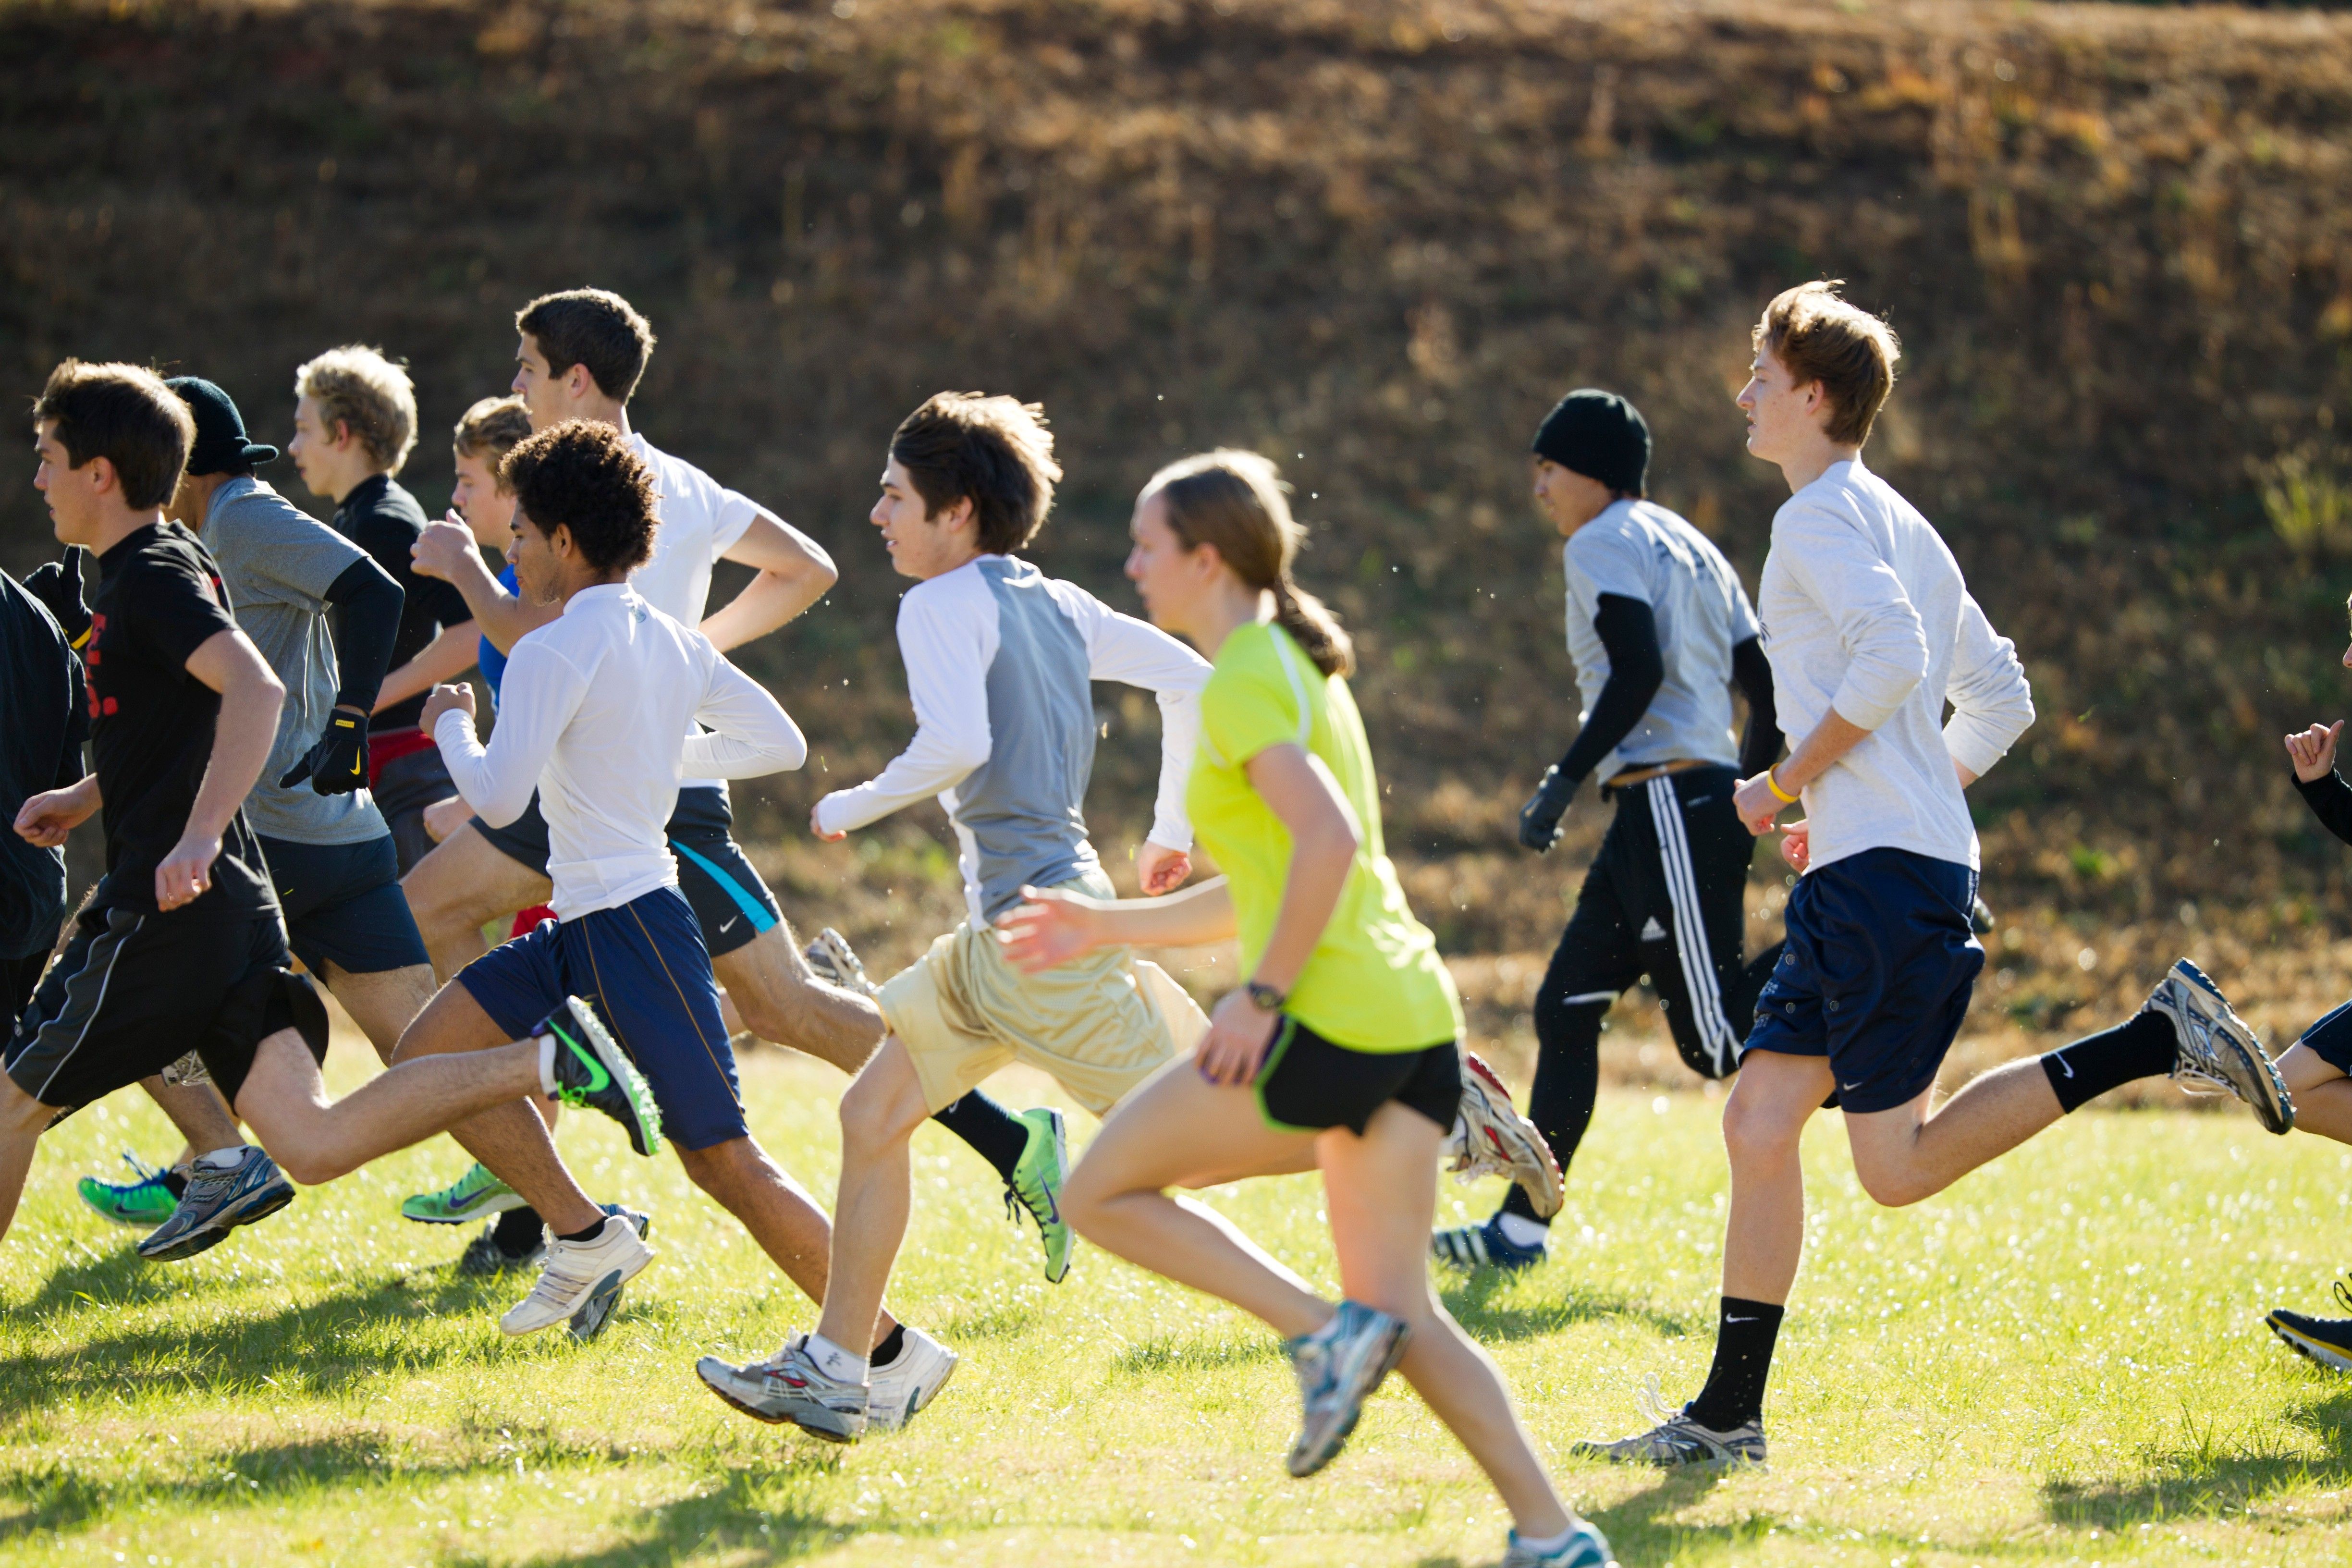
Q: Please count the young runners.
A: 12